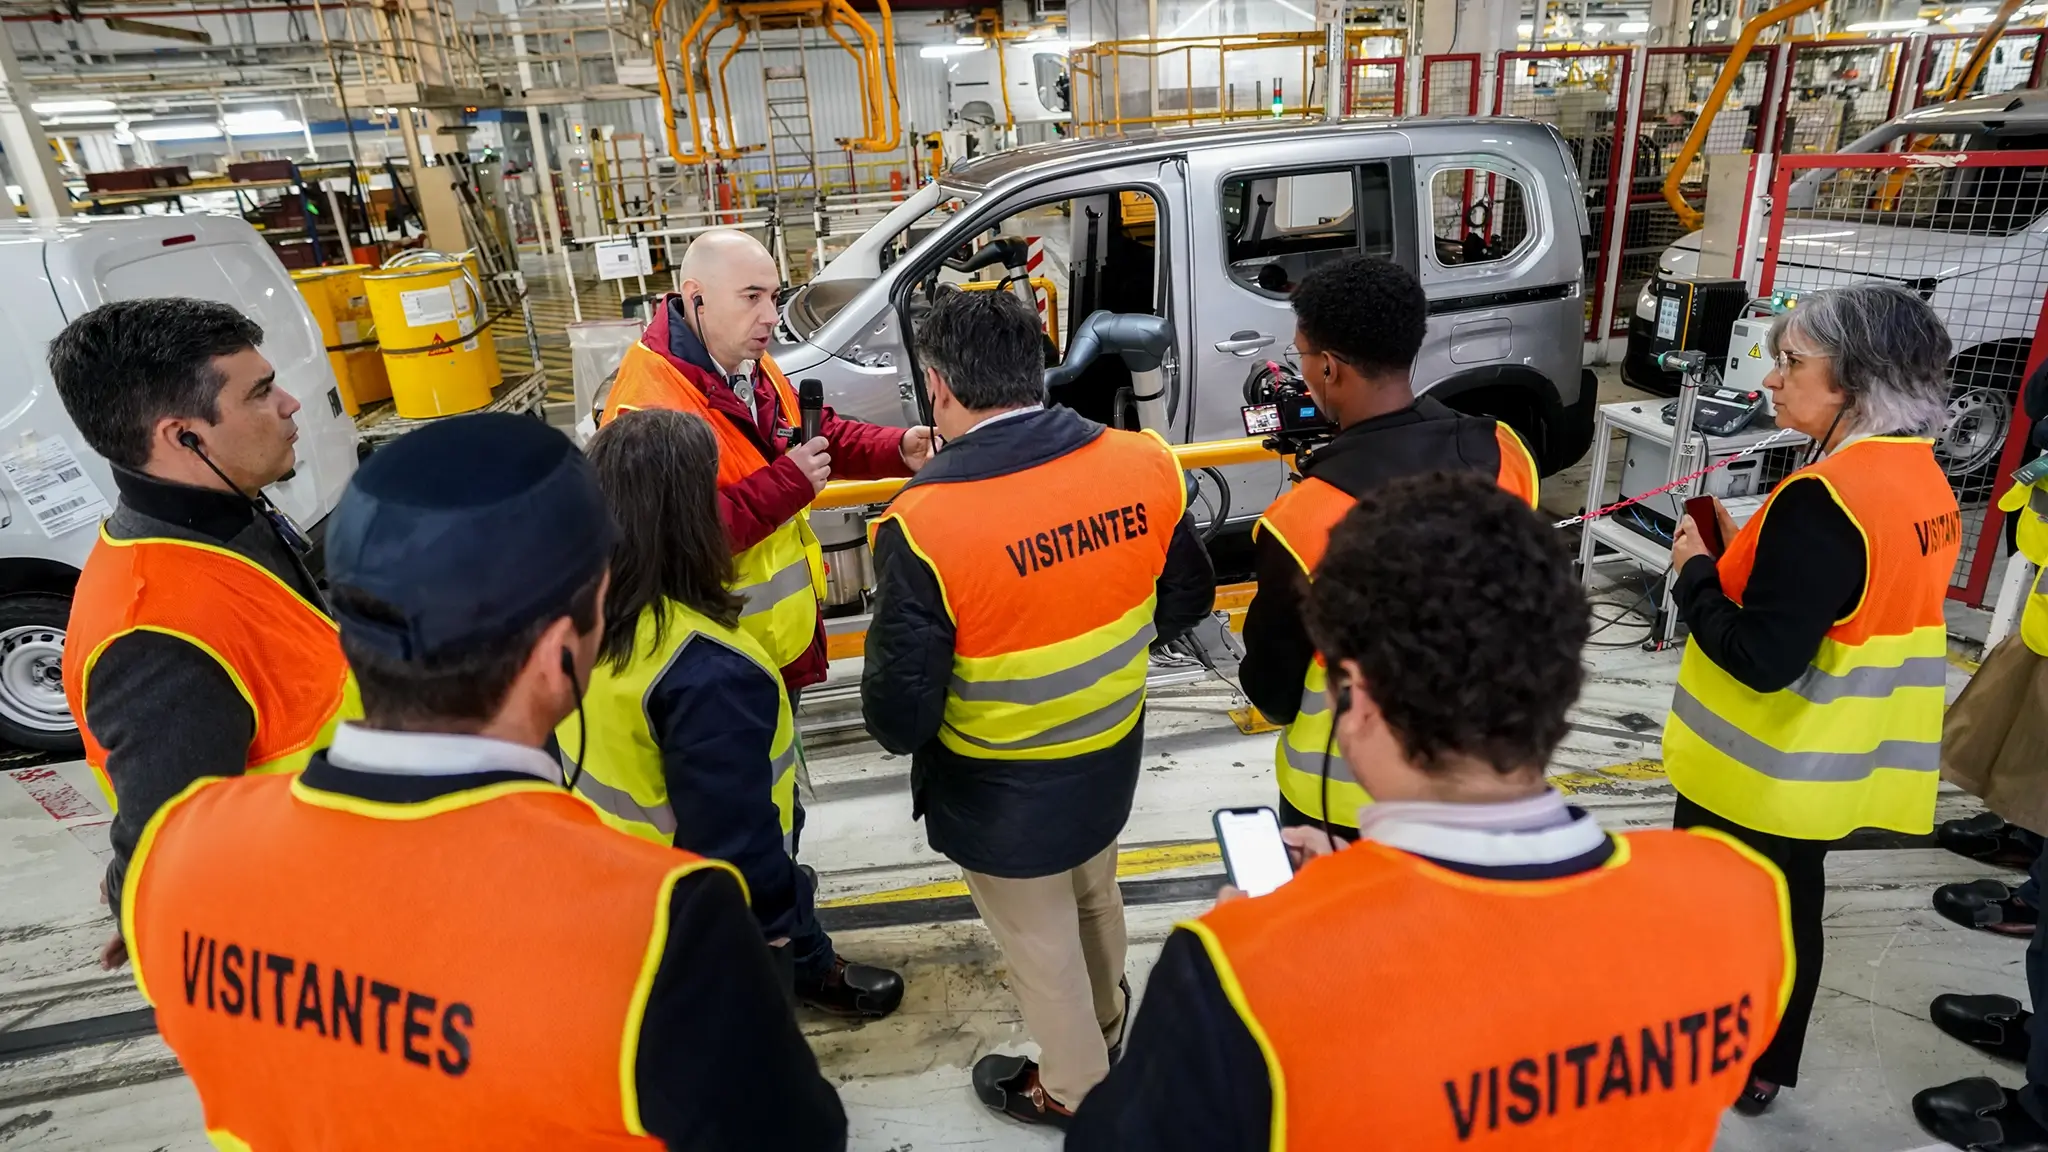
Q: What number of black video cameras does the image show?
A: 1